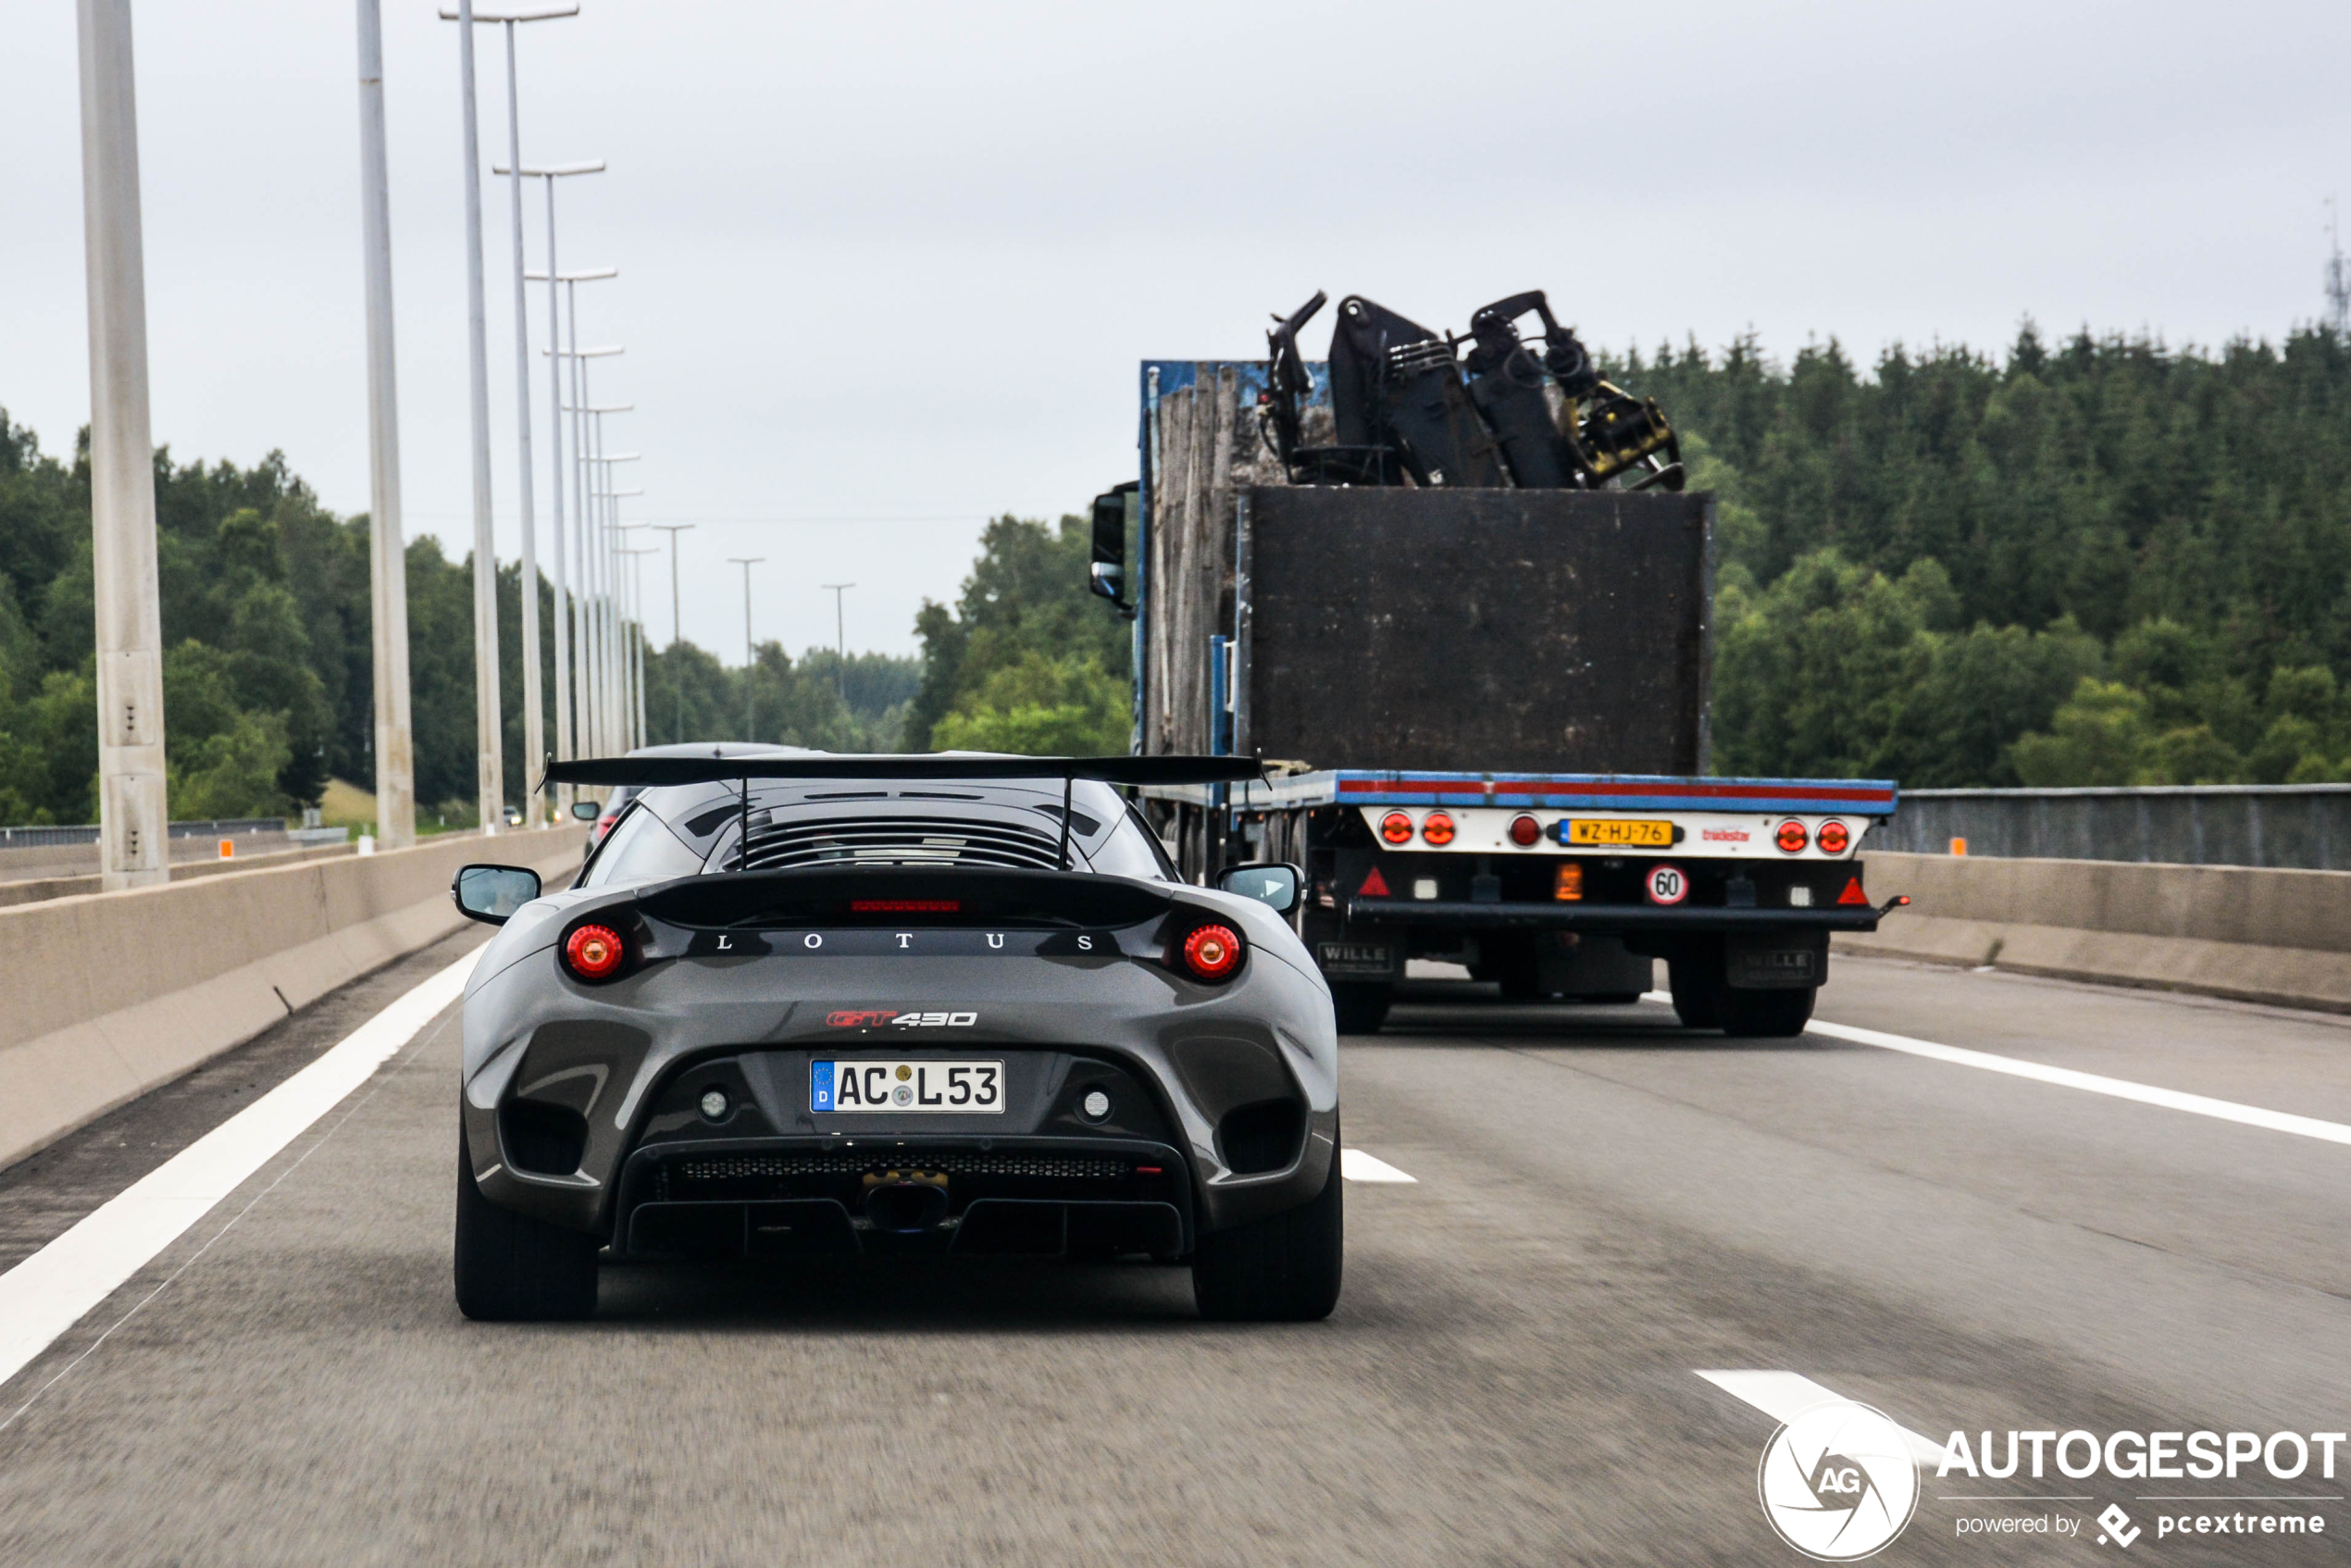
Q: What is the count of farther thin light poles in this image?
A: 3